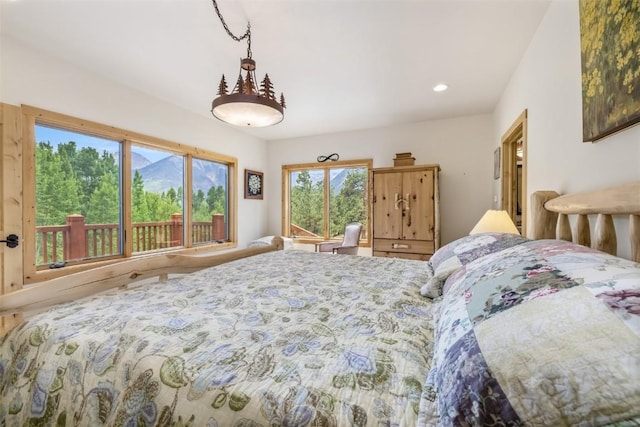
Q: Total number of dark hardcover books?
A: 0